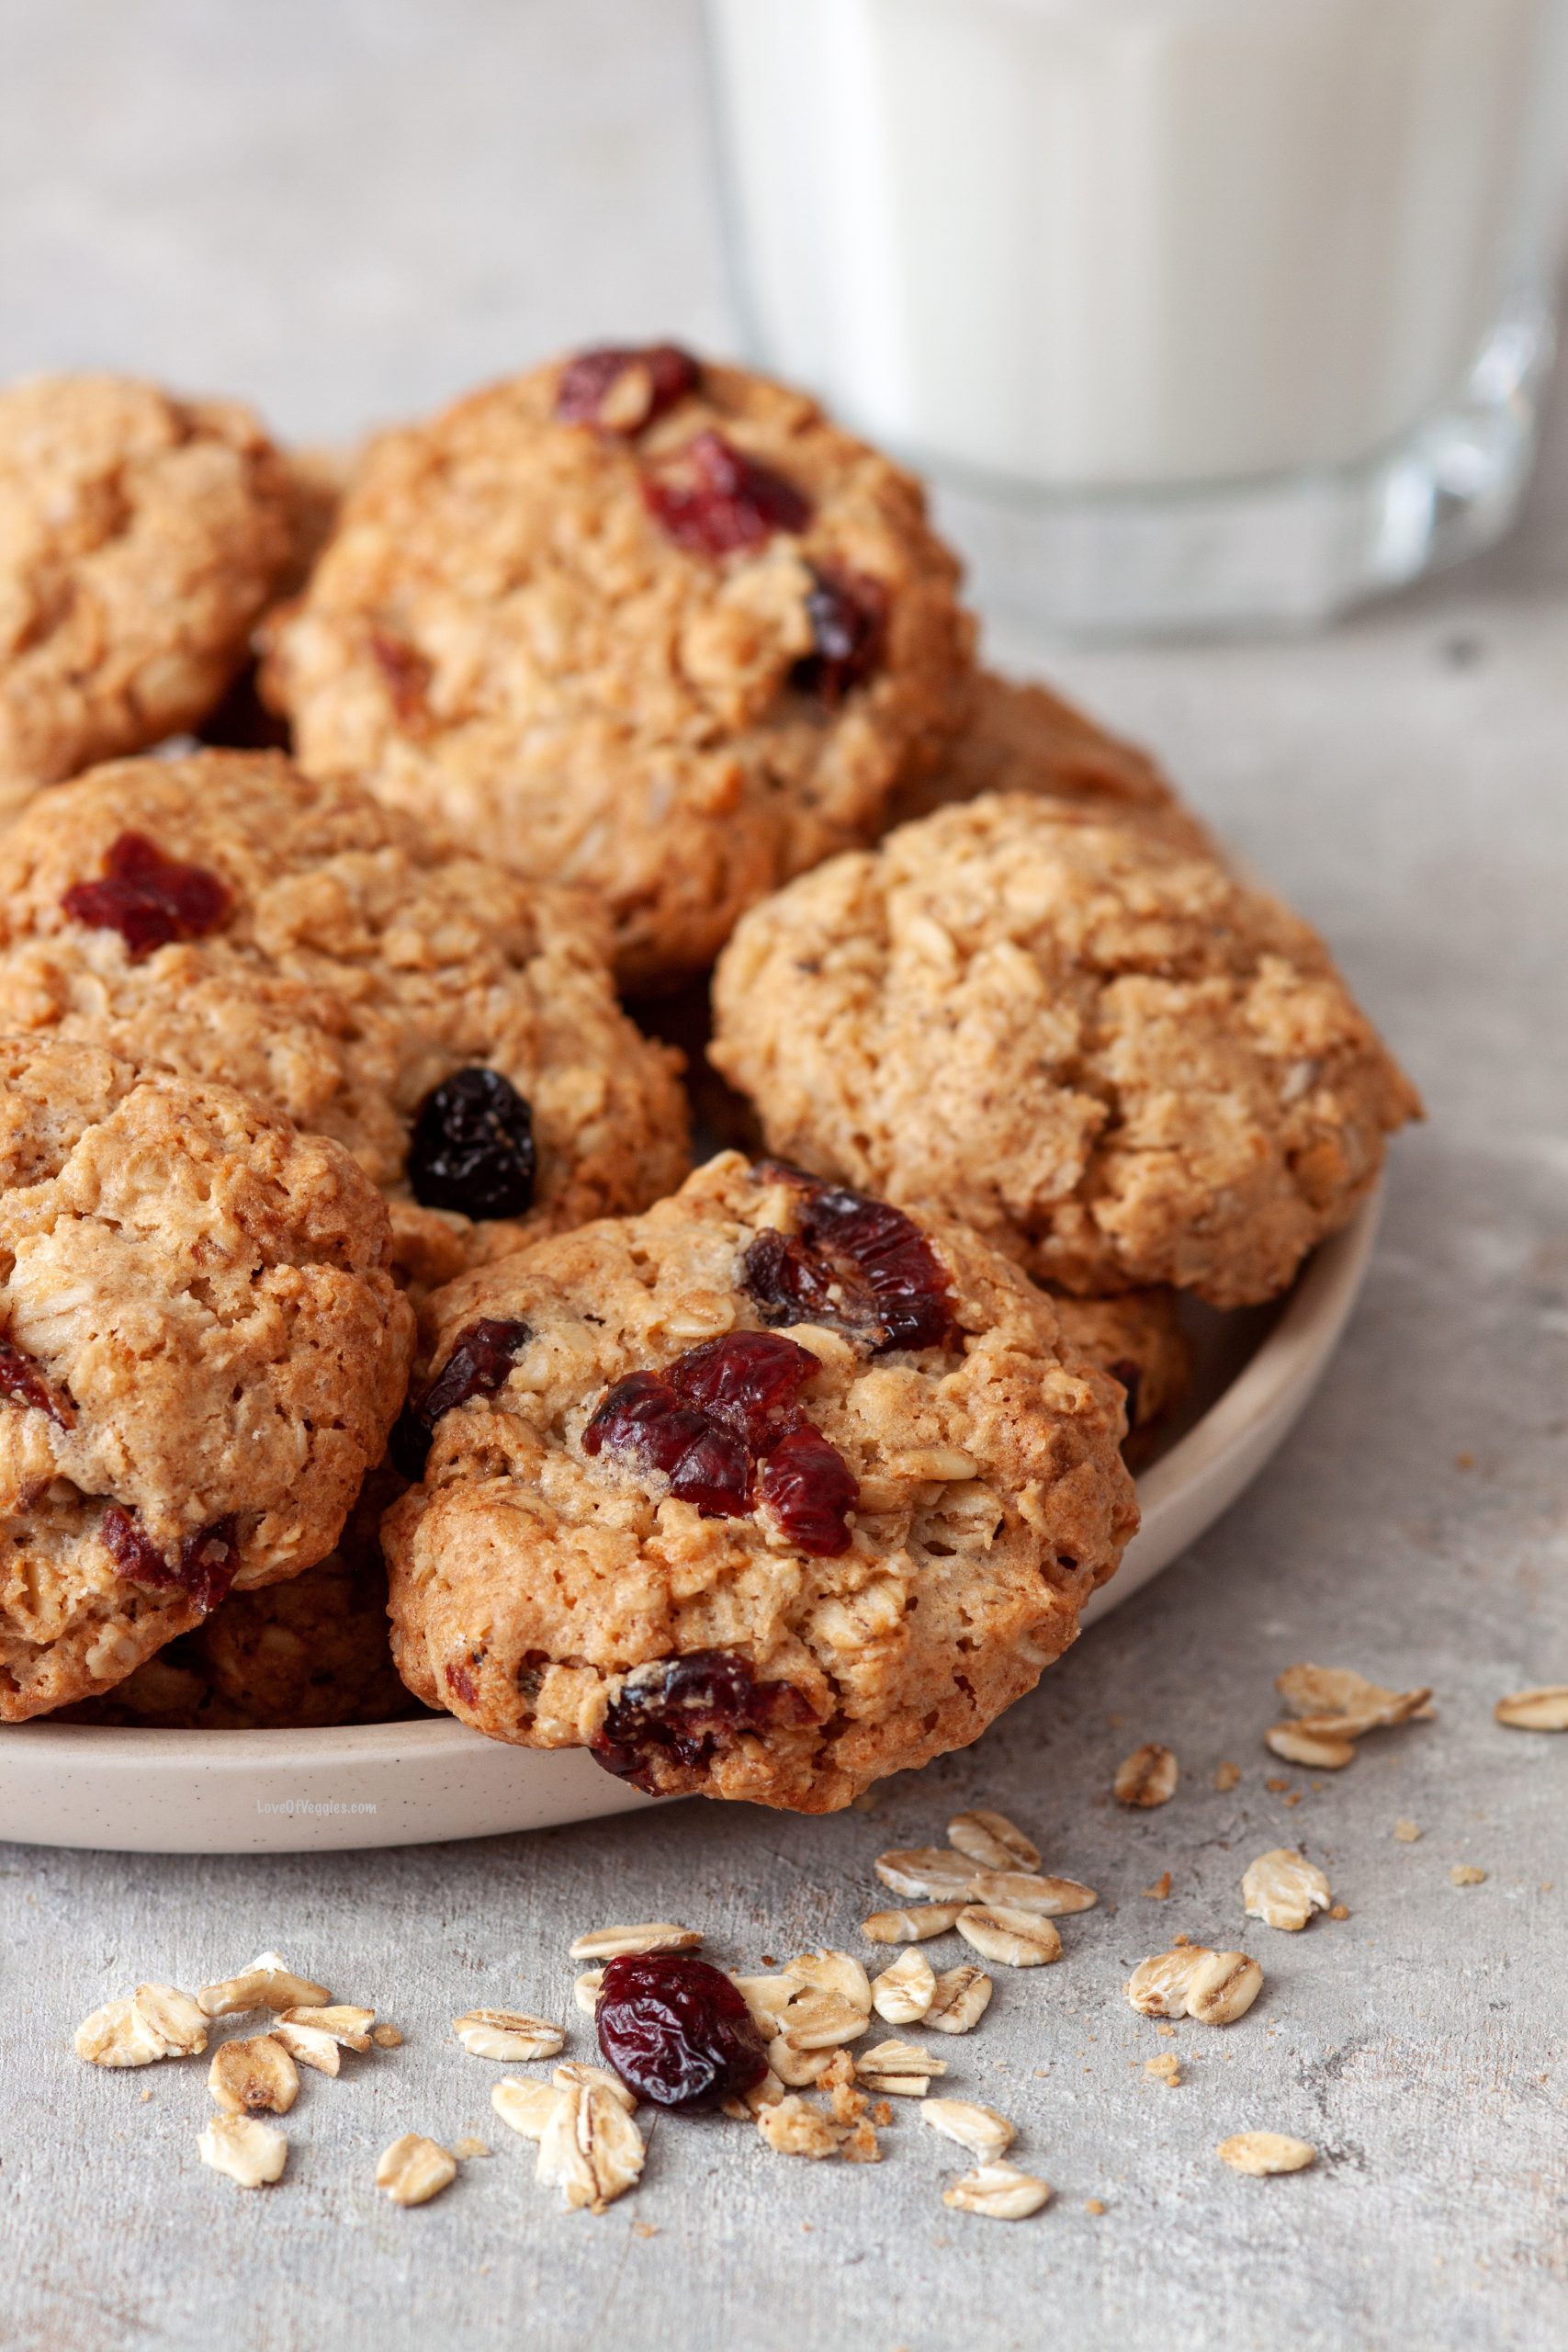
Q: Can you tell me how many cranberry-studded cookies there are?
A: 4